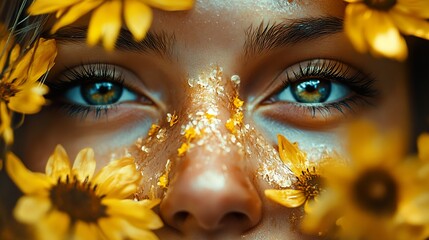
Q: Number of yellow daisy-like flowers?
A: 6